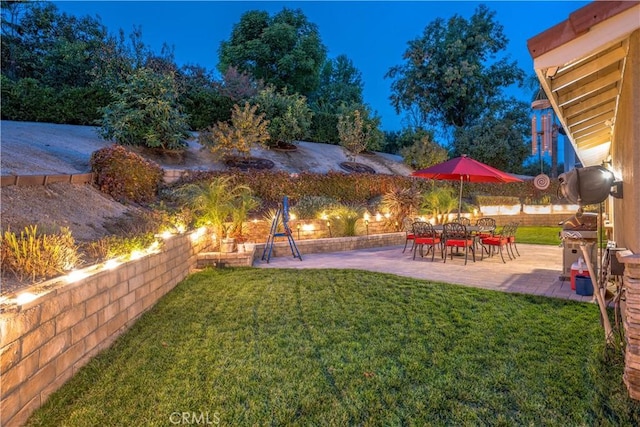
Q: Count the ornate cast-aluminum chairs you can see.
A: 8